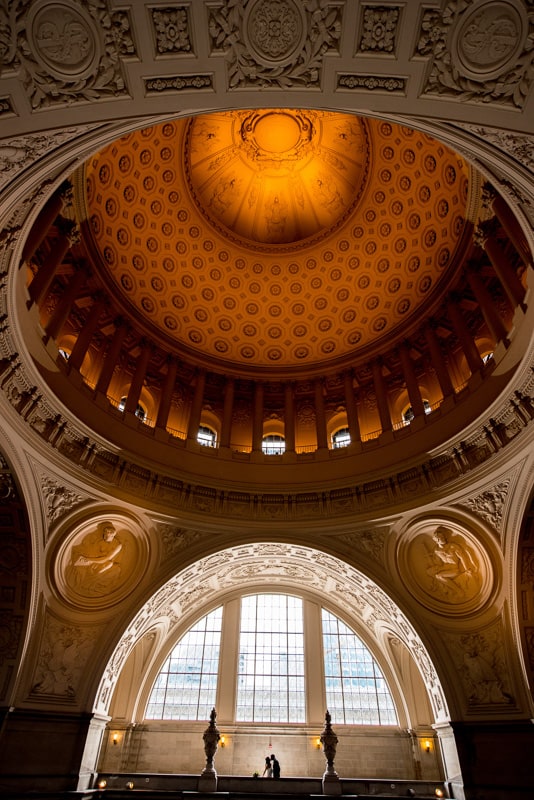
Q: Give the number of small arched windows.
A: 7